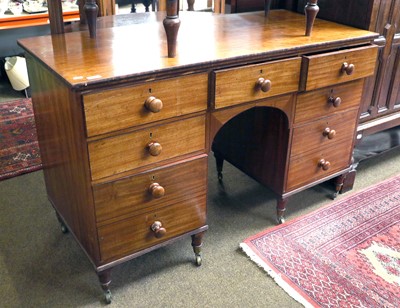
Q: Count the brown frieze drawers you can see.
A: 3